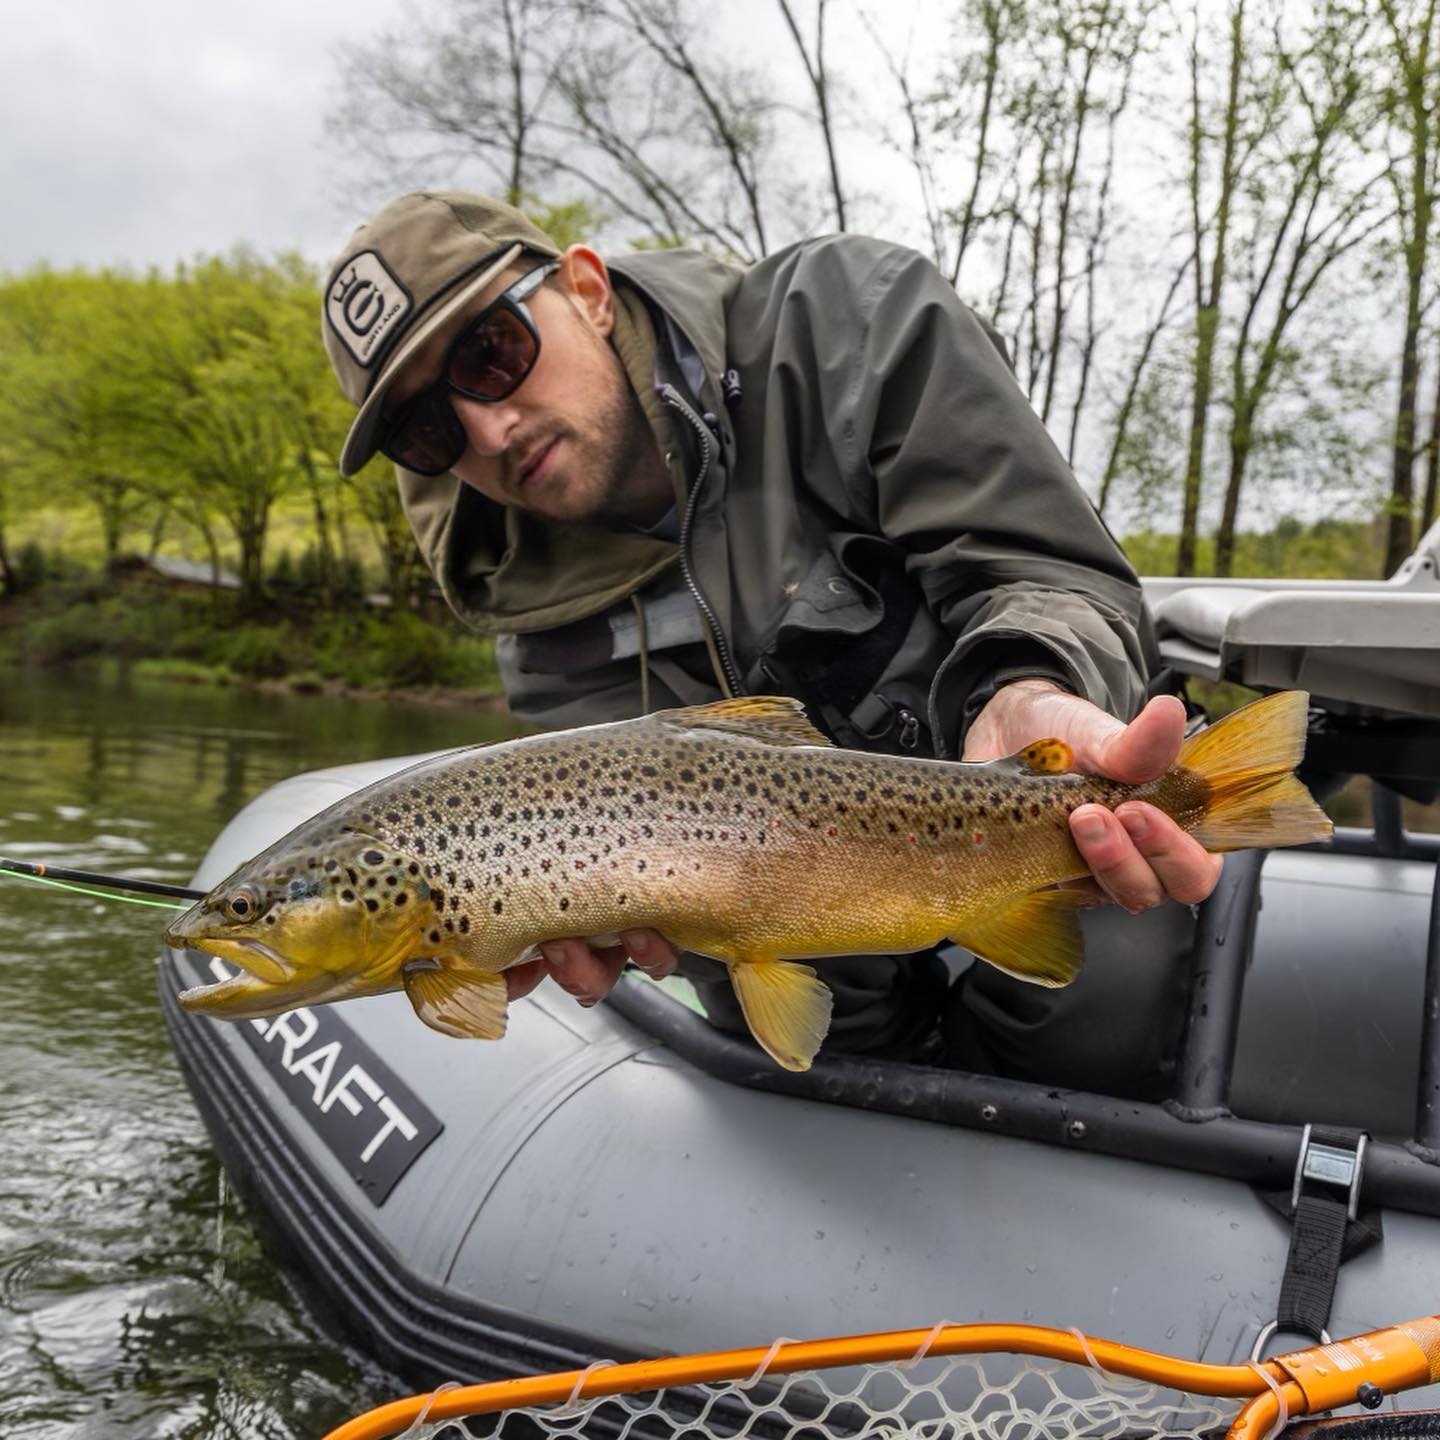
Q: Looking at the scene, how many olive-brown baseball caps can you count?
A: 1